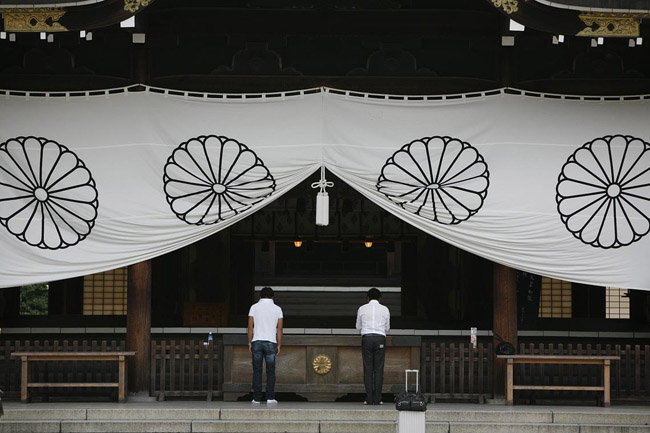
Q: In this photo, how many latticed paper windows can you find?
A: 3